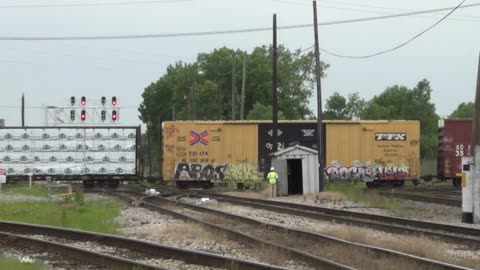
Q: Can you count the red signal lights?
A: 4